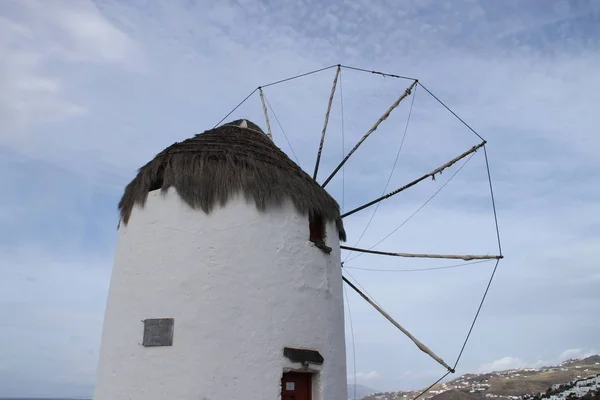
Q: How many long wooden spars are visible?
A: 6